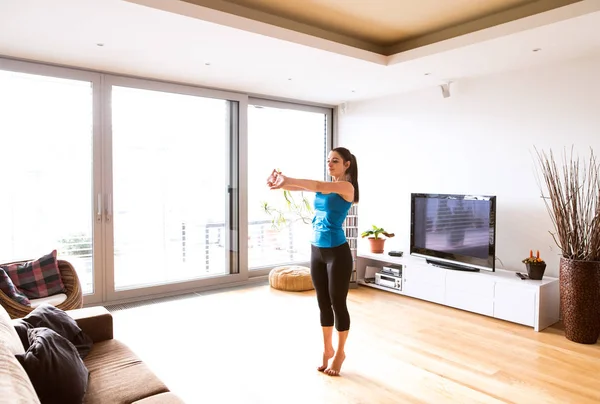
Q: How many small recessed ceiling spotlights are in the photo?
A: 6